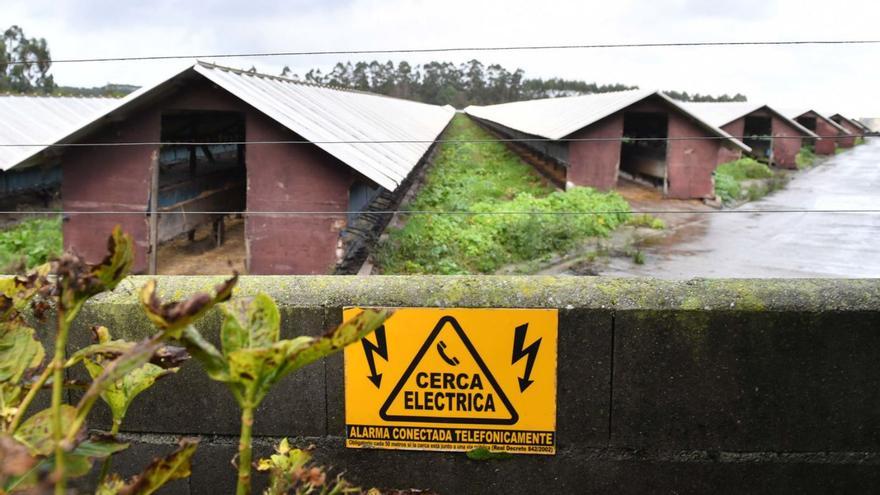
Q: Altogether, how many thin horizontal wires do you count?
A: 3